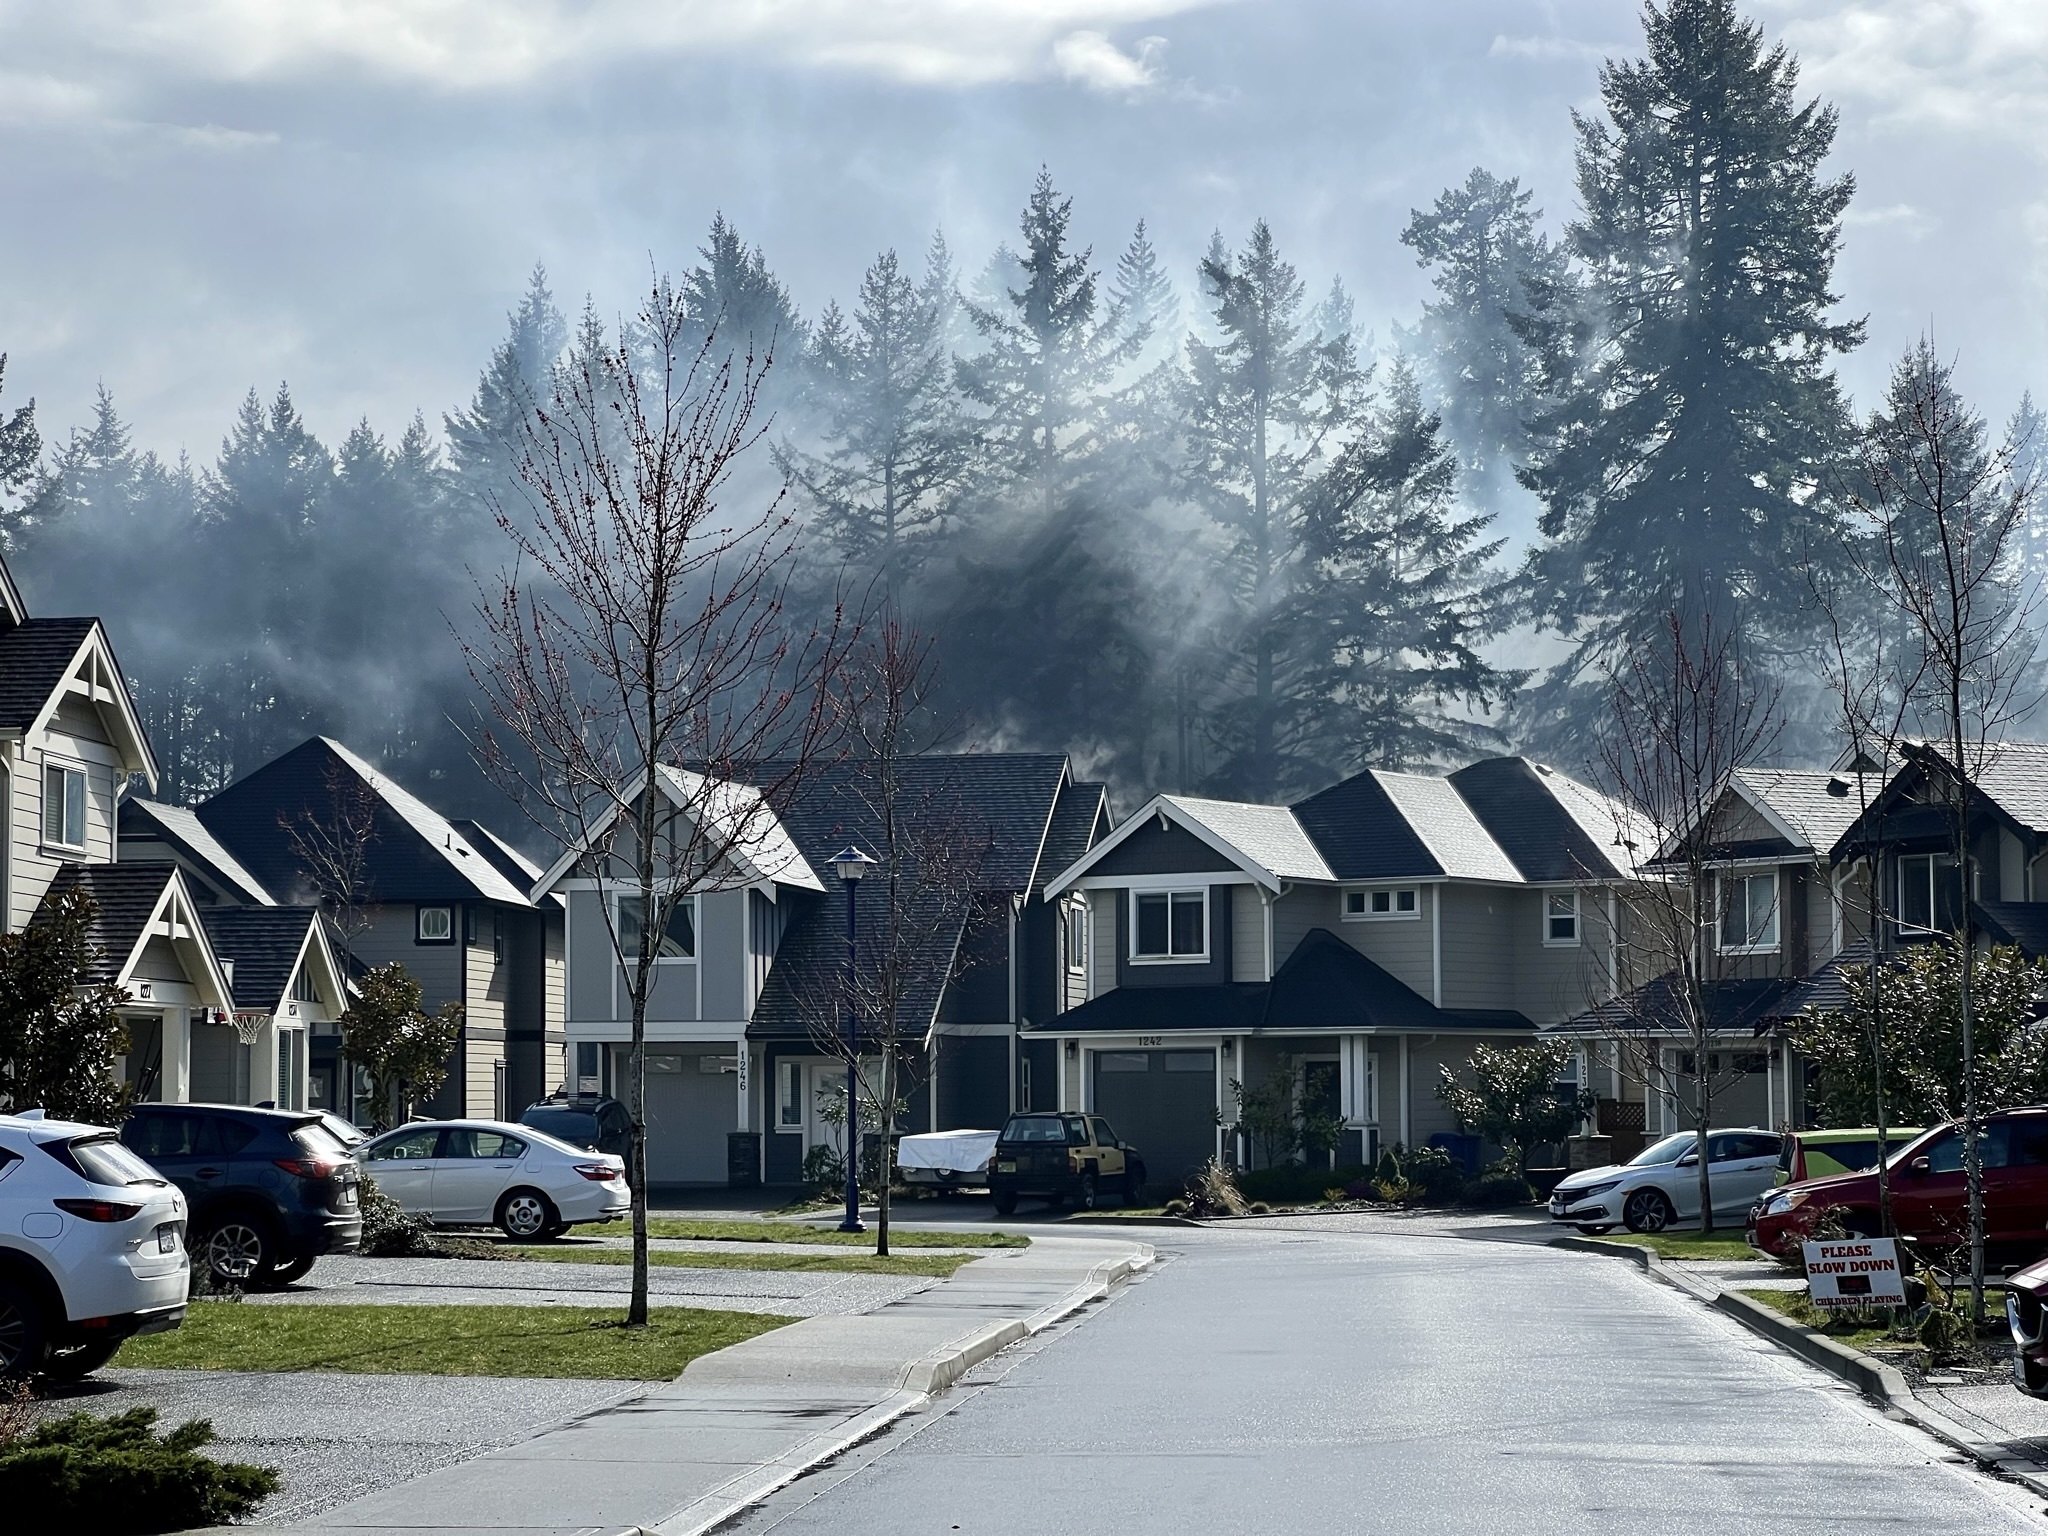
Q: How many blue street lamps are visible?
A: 1